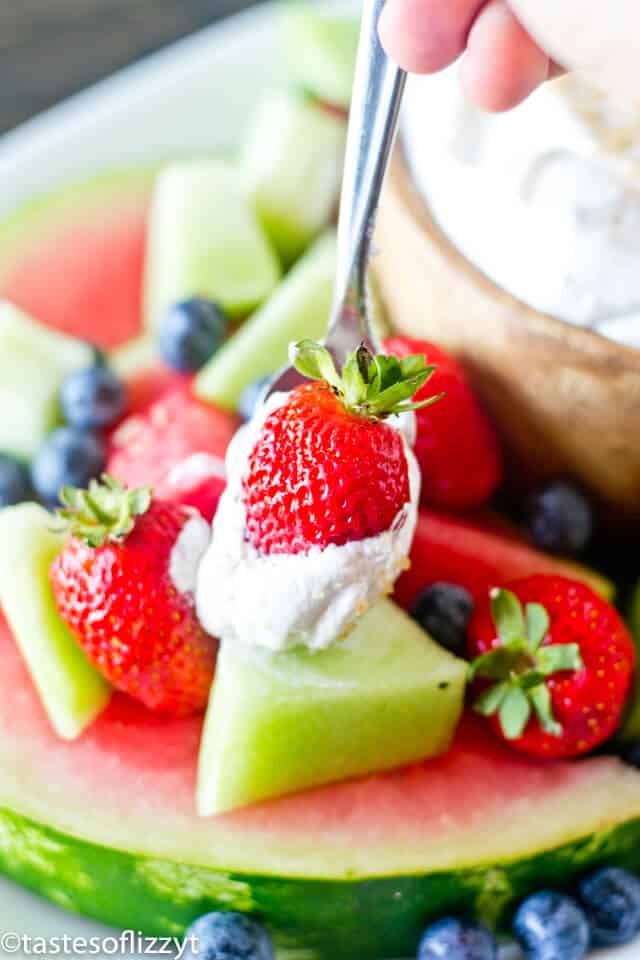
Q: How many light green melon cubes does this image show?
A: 7